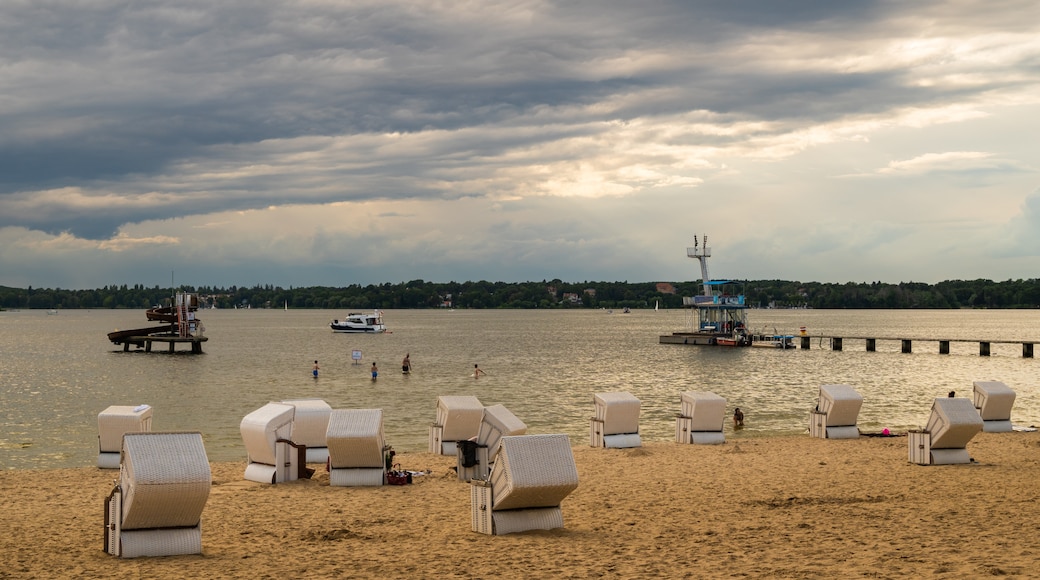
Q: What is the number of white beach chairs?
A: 13